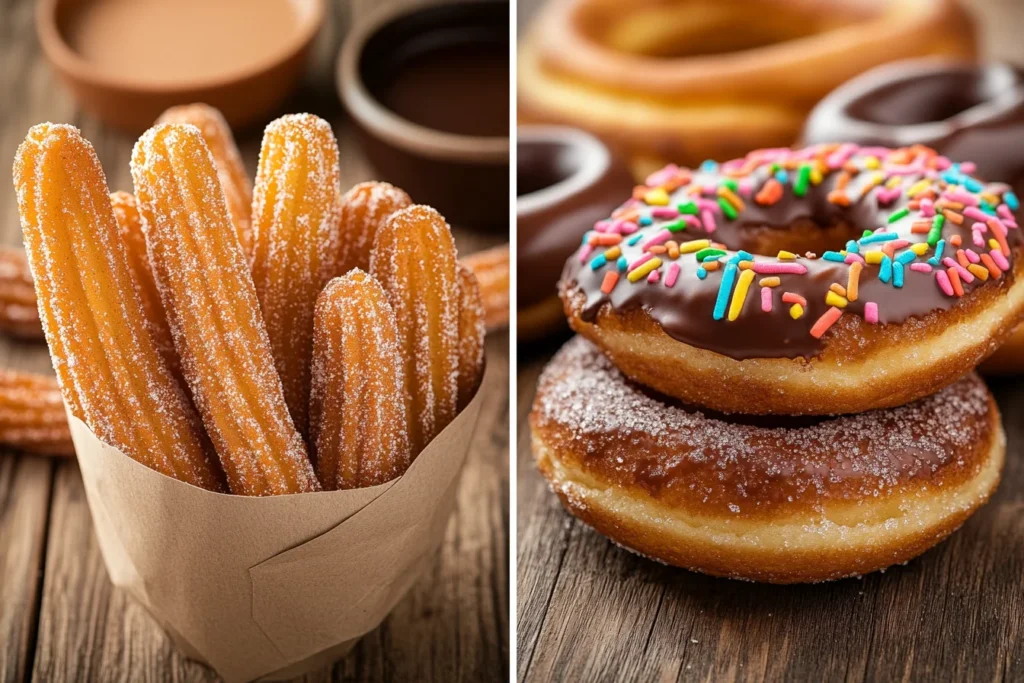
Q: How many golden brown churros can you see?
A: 12